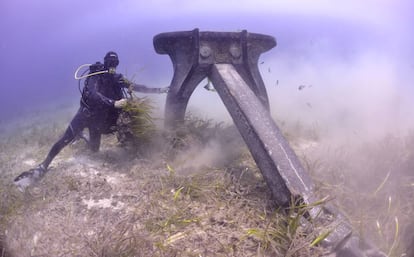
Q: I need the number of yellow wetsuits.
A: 0